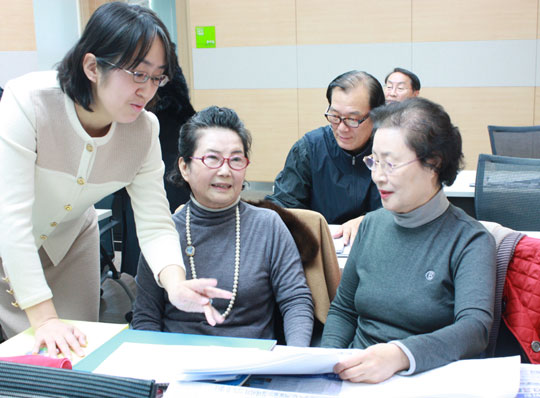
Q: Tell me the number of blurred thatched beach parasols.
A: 0